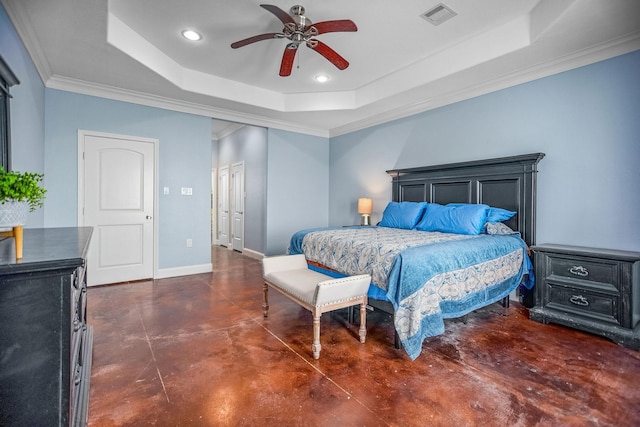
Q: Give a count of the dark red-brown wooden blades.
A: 5